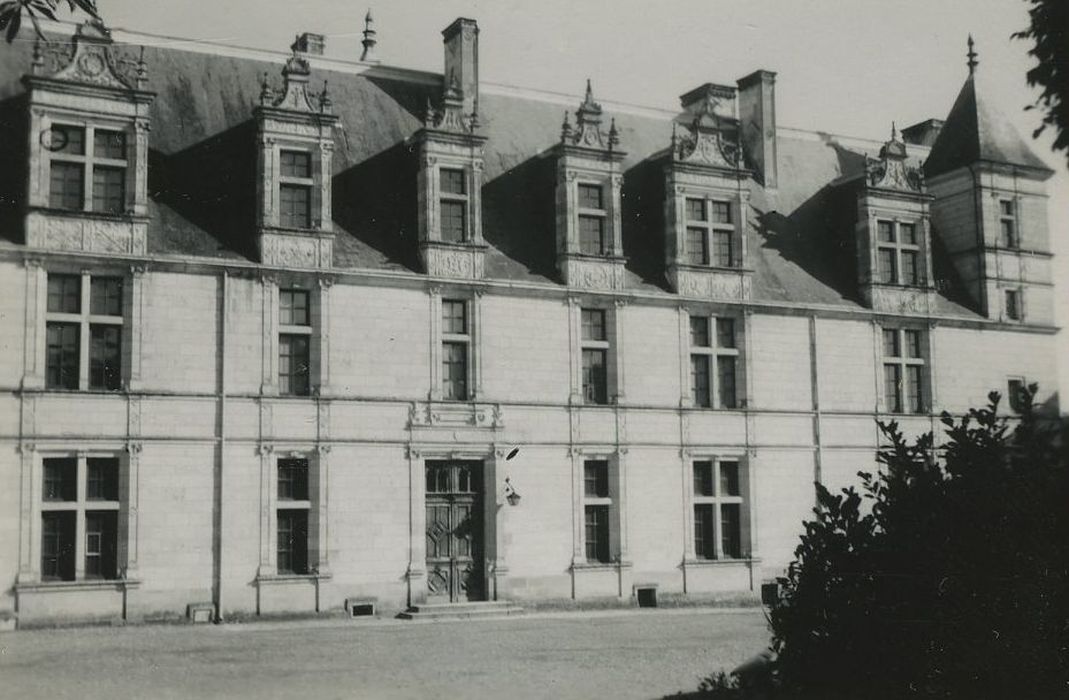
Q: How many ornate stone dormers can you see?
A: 6